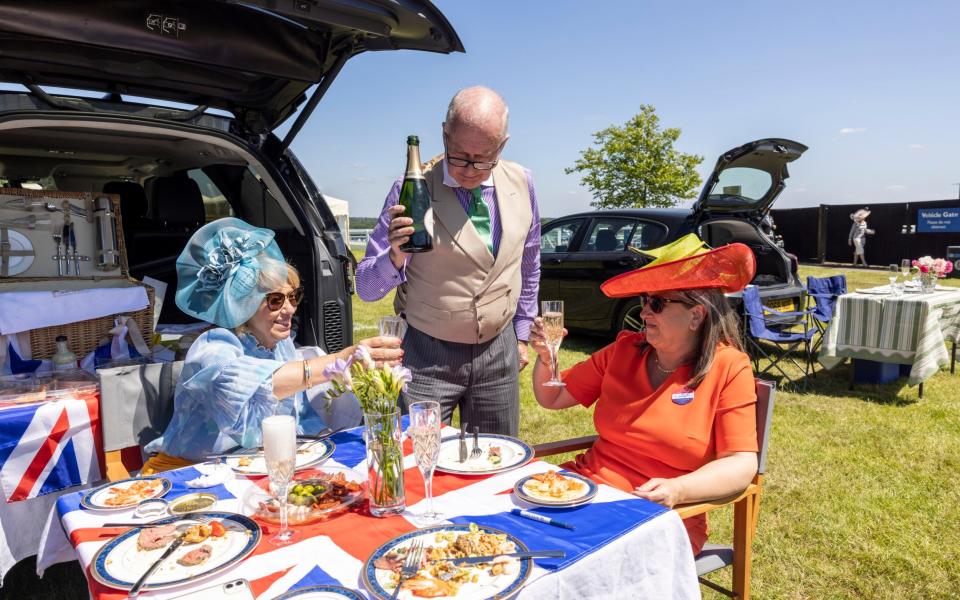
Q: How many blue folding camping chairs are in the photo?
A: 2